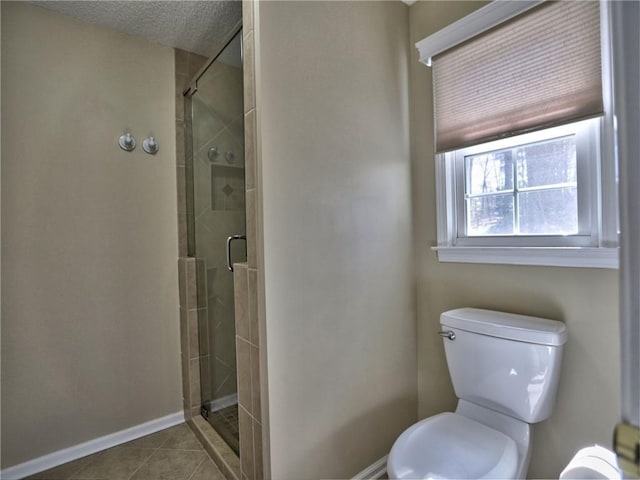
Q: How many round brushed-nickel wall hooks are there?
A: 2